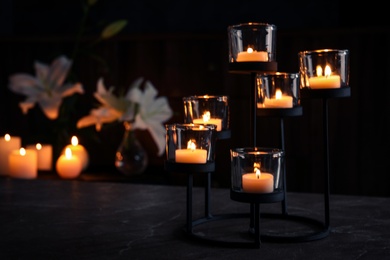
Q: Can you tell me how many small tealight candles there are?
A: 6